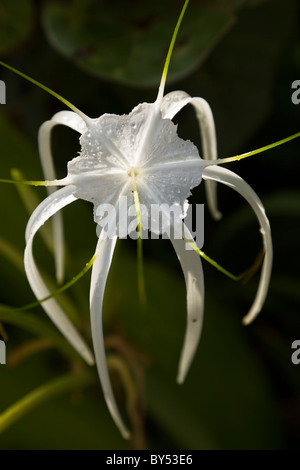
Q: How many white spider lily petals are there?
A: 6